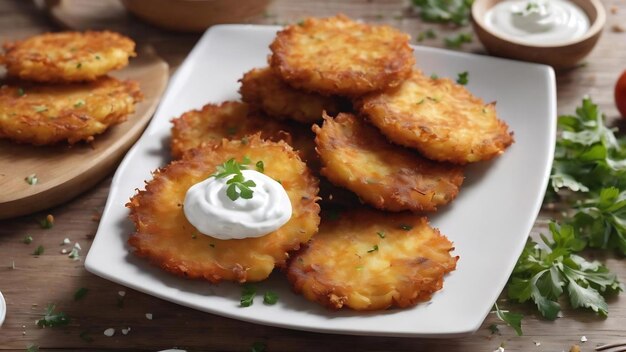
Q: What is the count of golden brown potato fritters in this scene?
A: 9